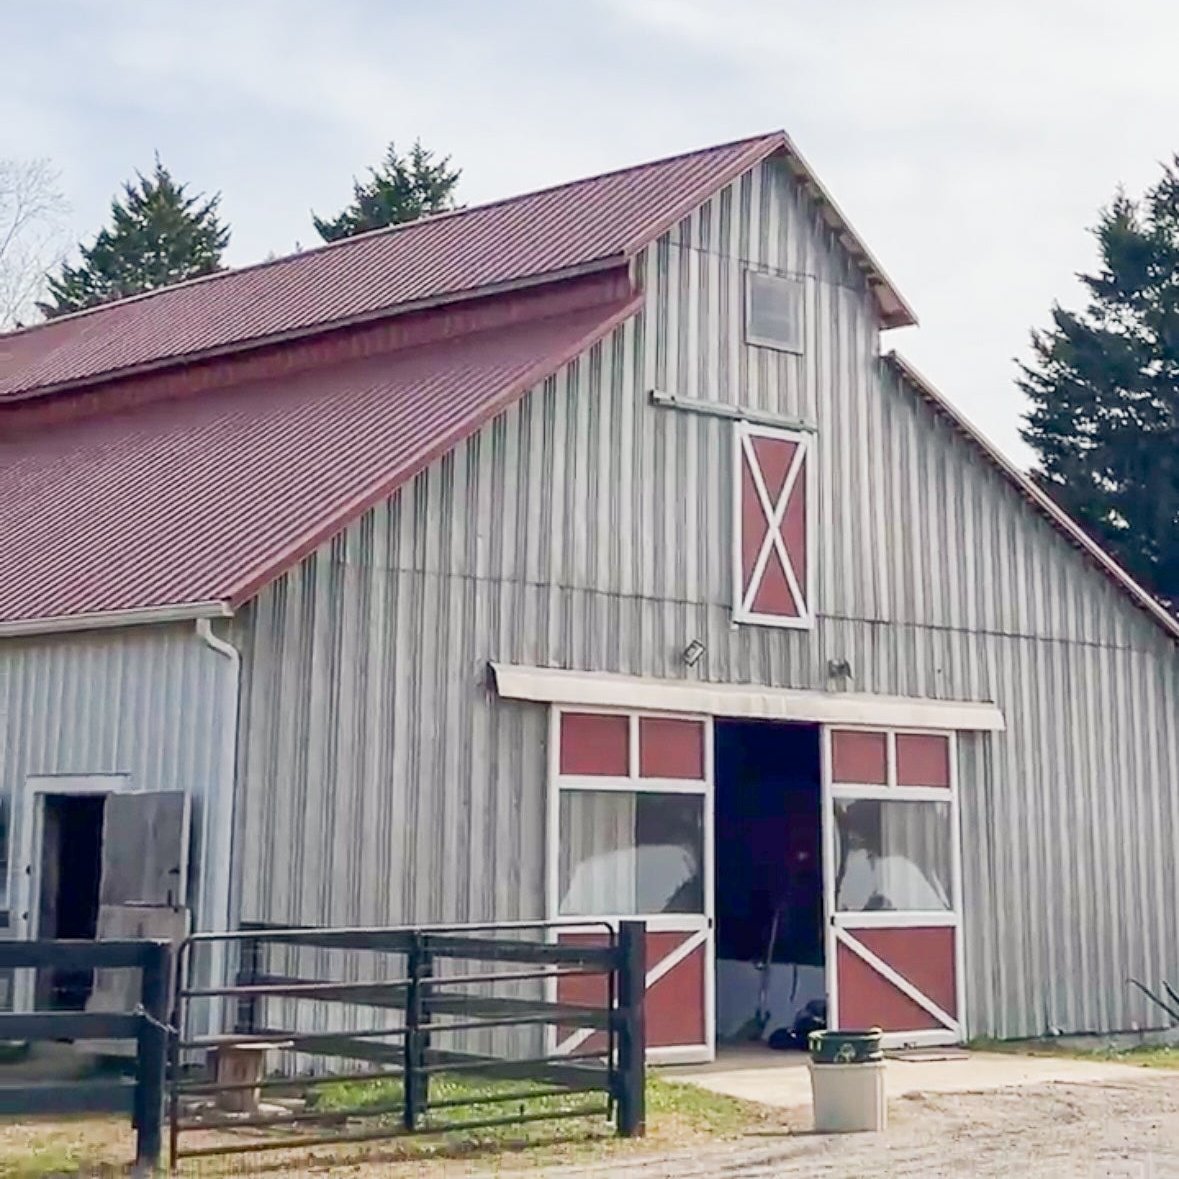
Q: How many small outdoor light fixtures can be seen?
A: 2